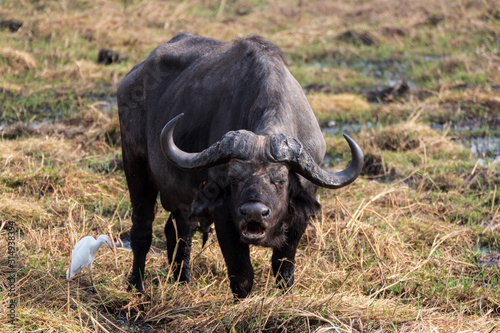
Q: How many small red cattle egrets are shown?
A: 0